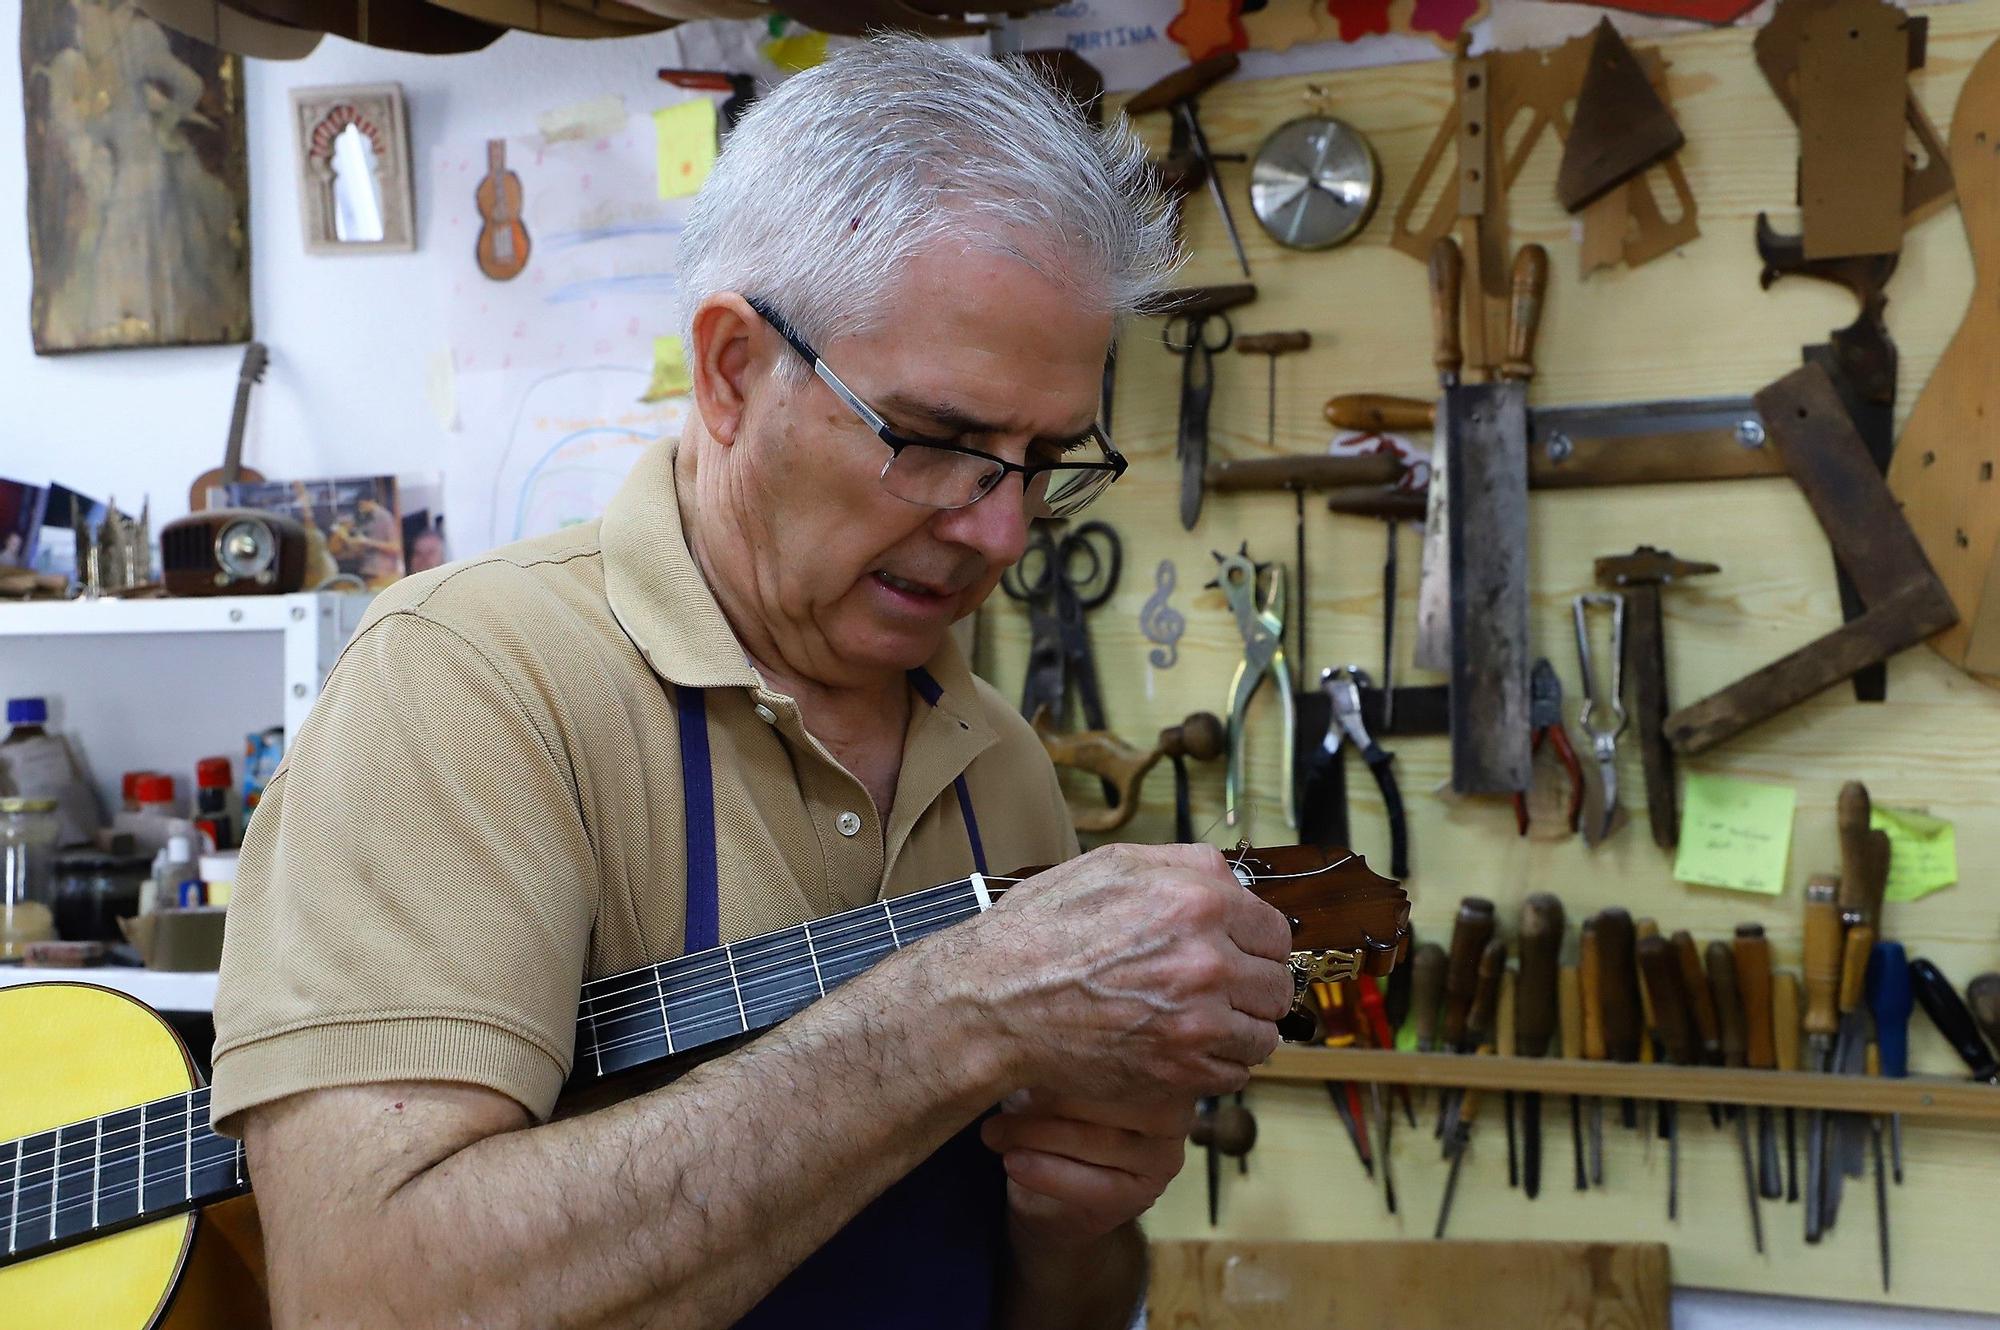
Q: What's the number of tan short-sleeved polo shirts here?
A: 1